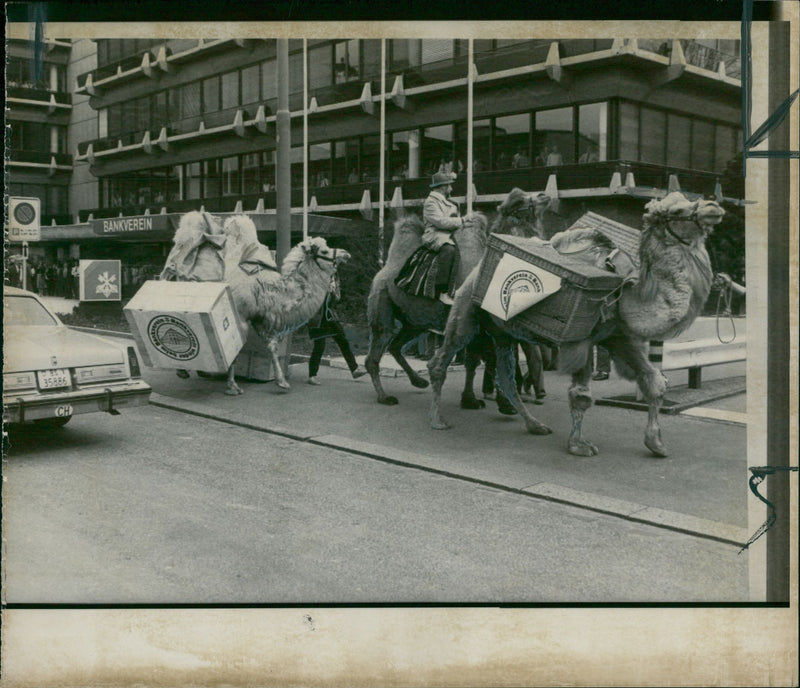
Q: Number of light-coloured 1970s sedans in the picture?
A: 1